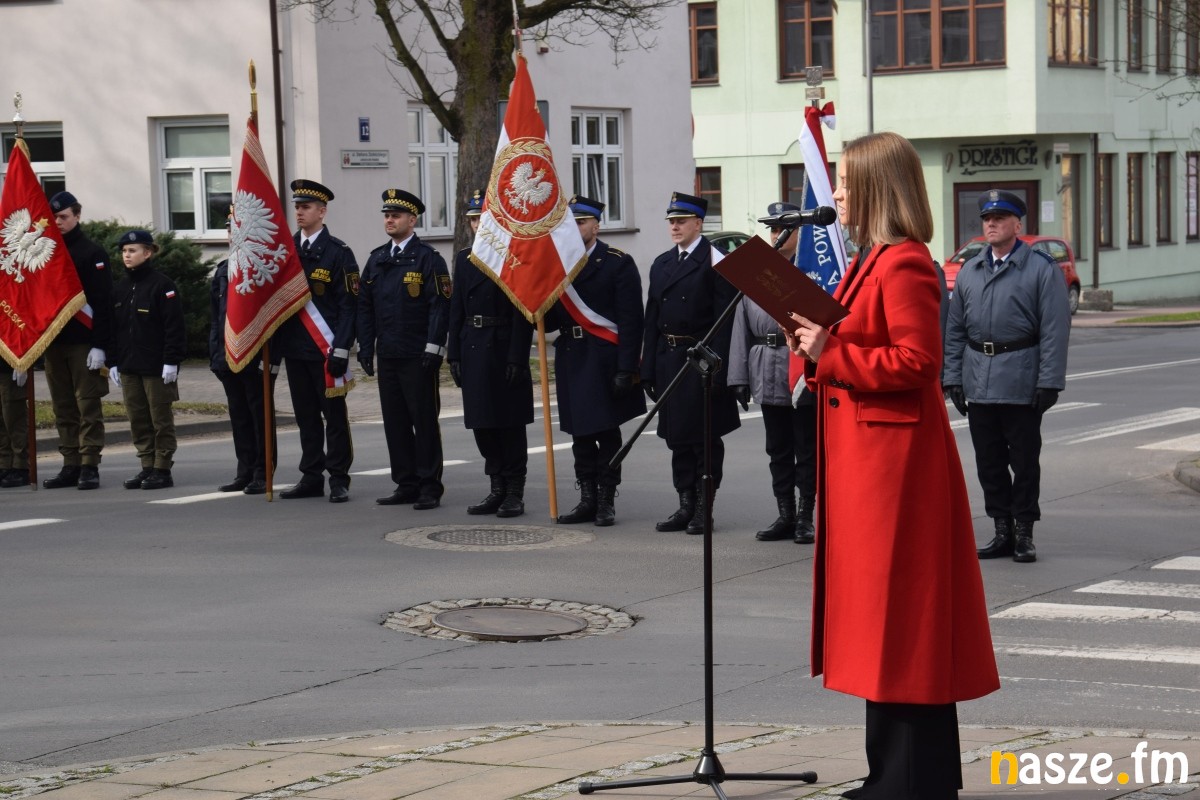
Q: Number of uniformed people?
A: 11